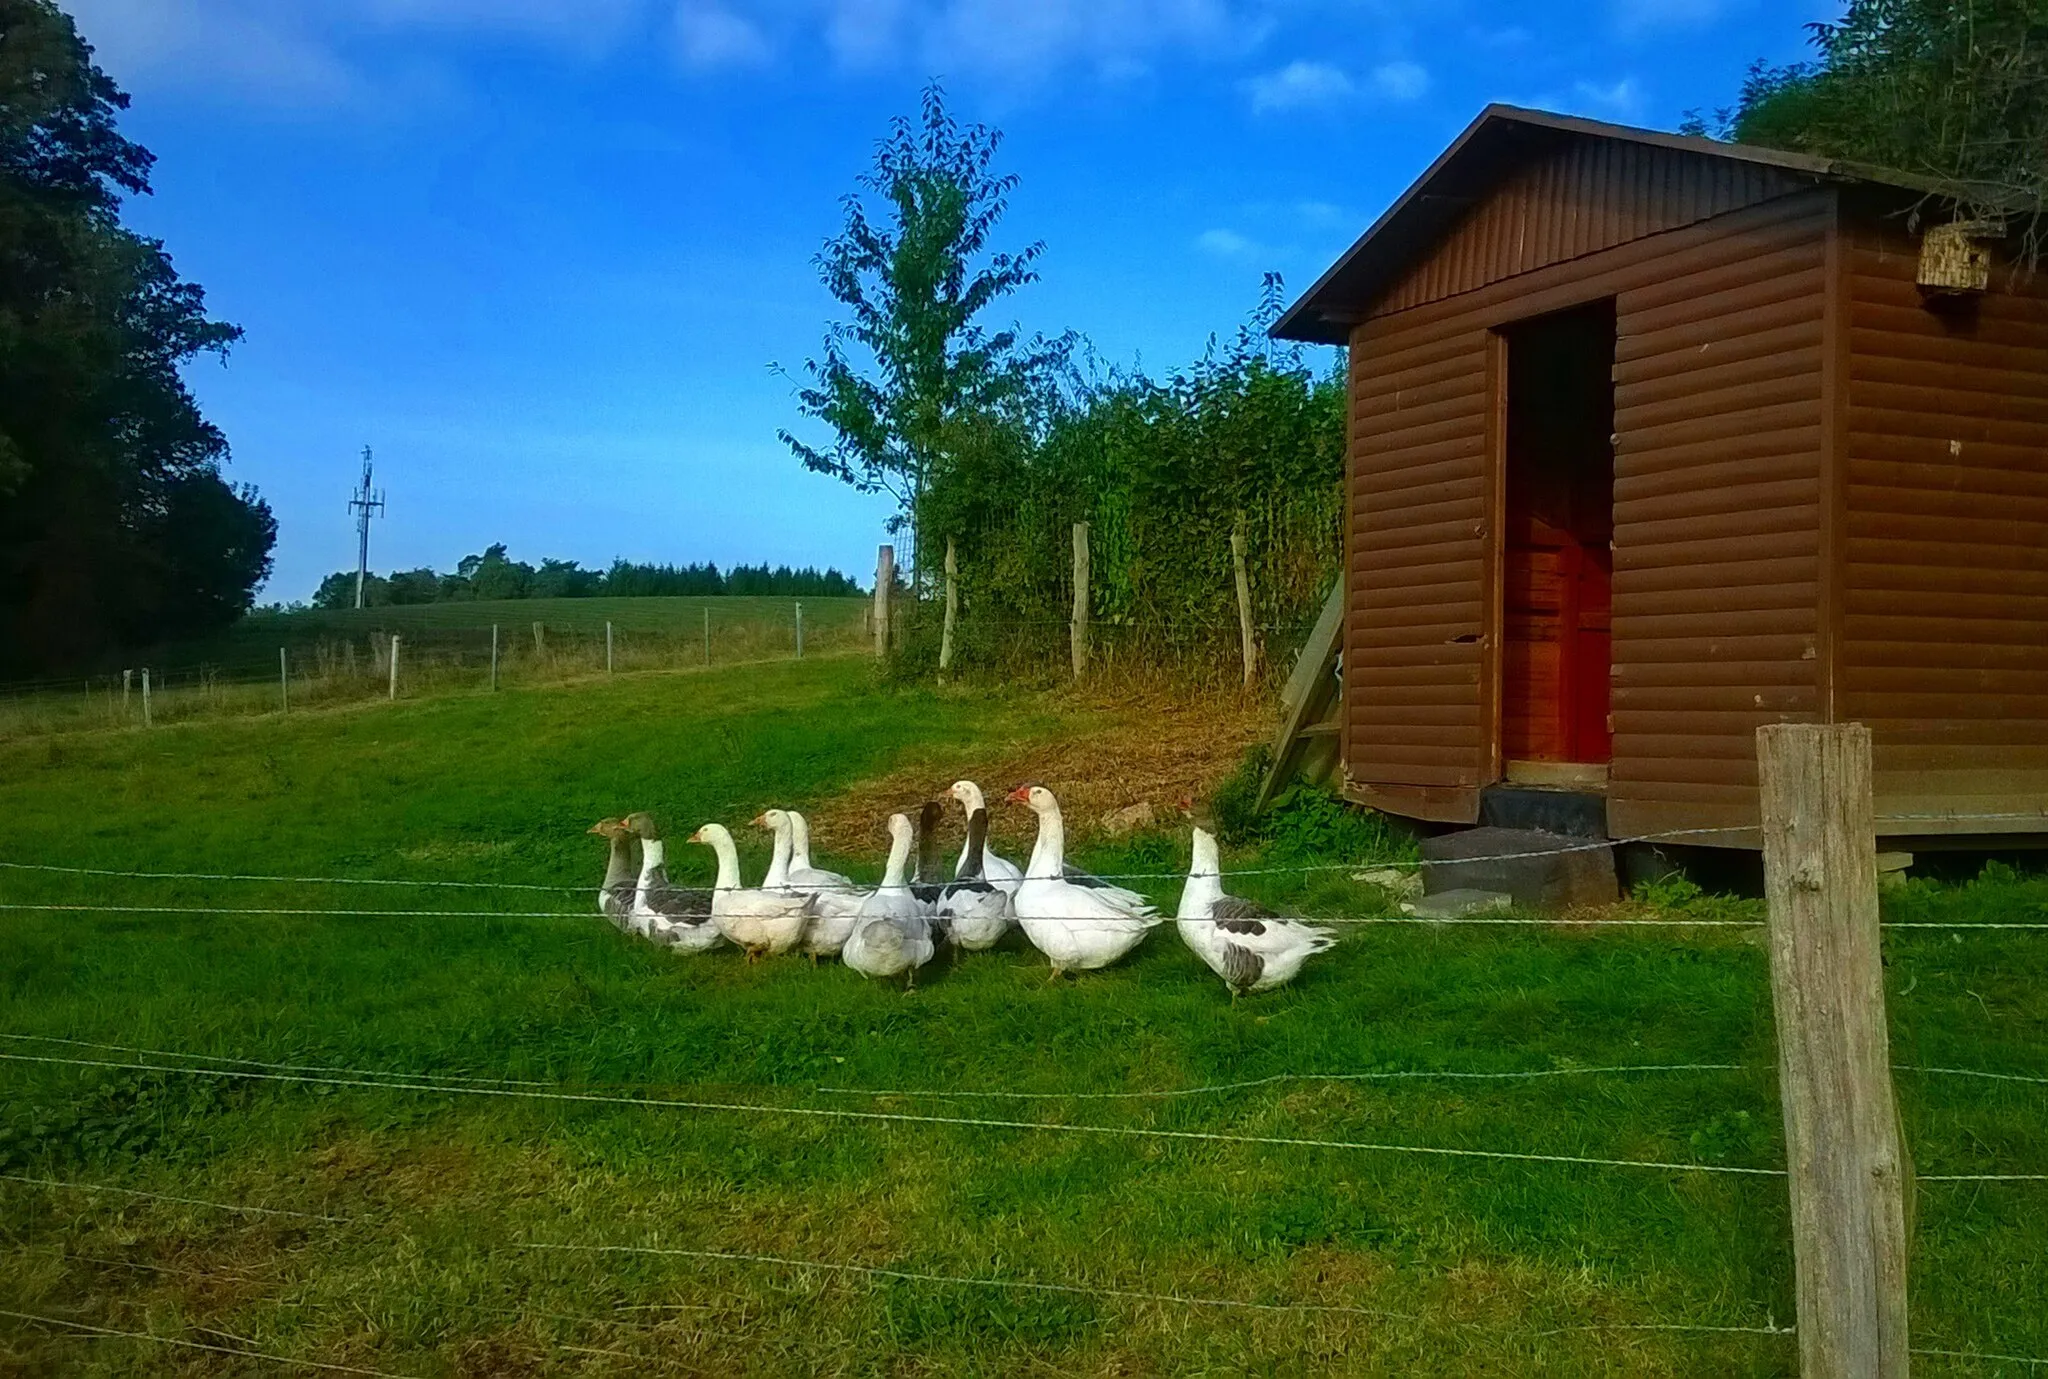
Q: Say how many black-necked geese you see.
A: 2